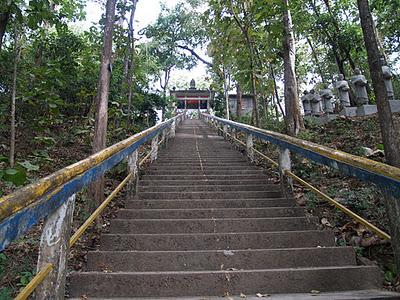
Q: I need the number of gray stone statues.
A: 6